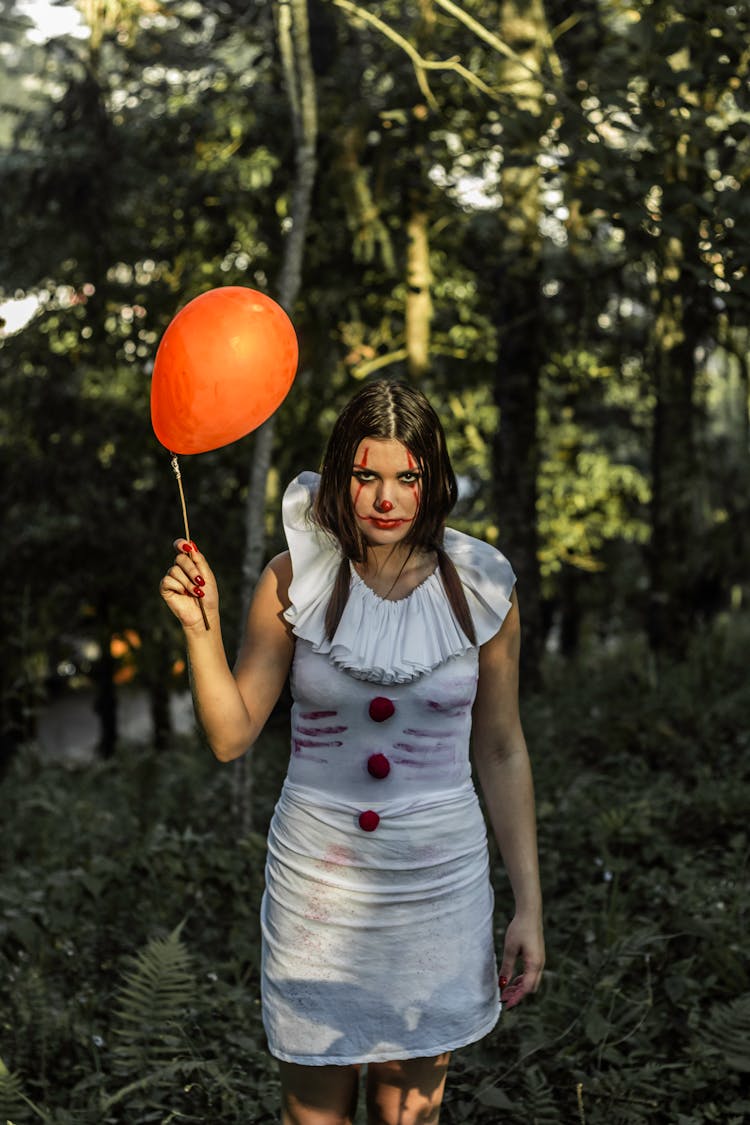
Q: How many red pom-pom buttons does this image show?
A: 3